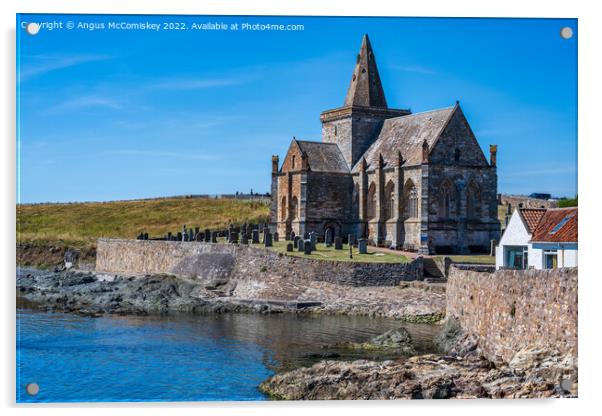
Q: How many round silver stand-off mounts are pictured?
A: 4